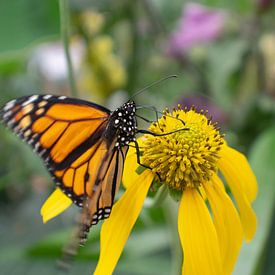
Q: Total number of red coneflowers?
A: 0